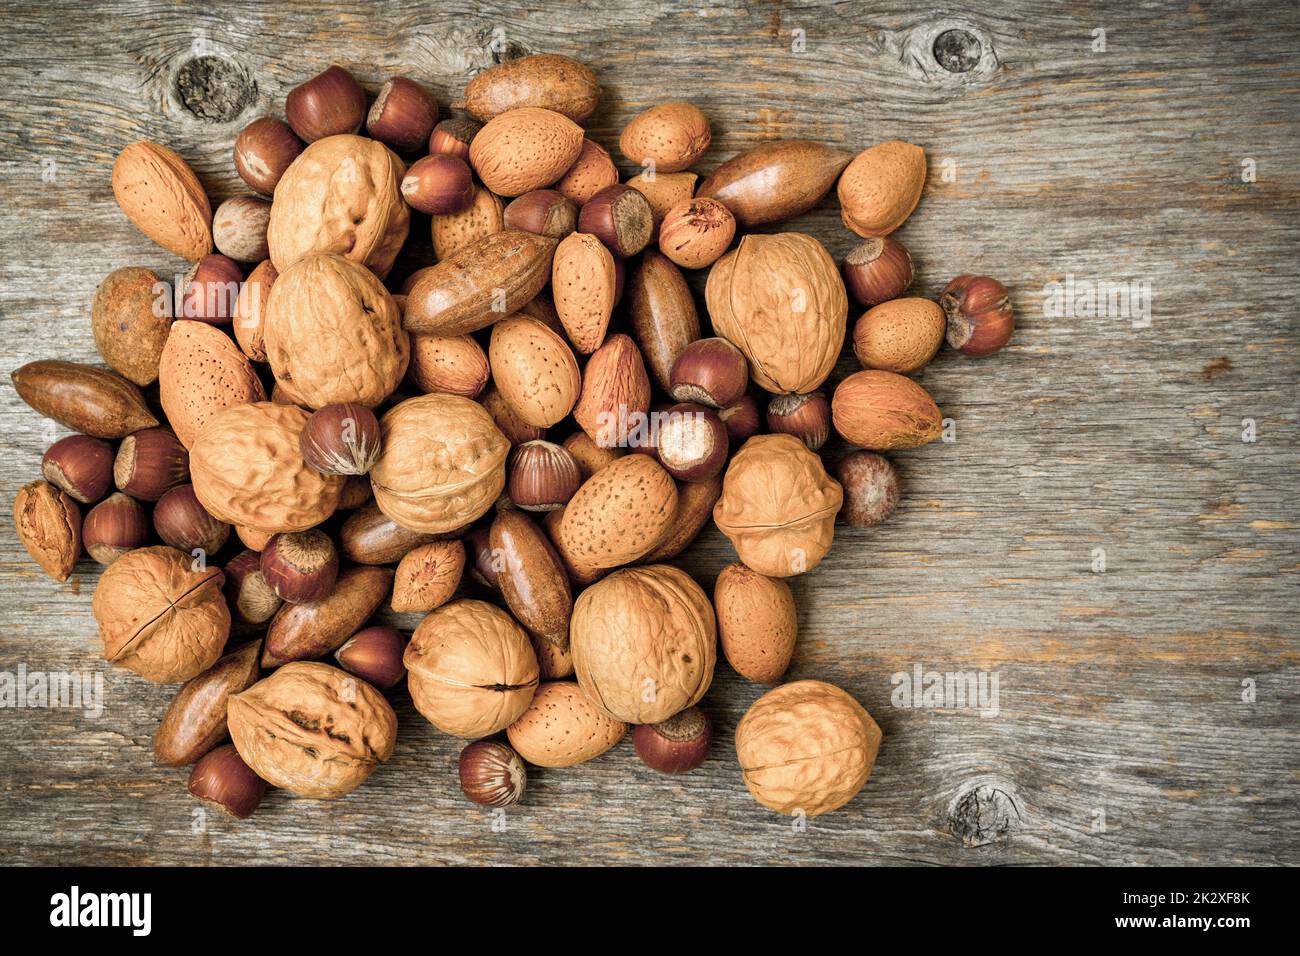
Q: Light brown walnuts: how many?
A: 11